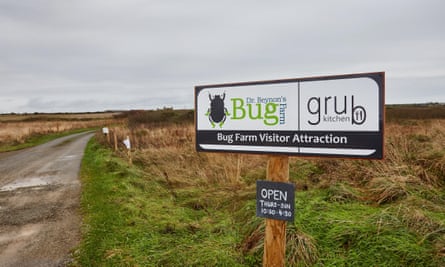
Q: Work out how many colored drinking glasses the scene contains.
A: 0